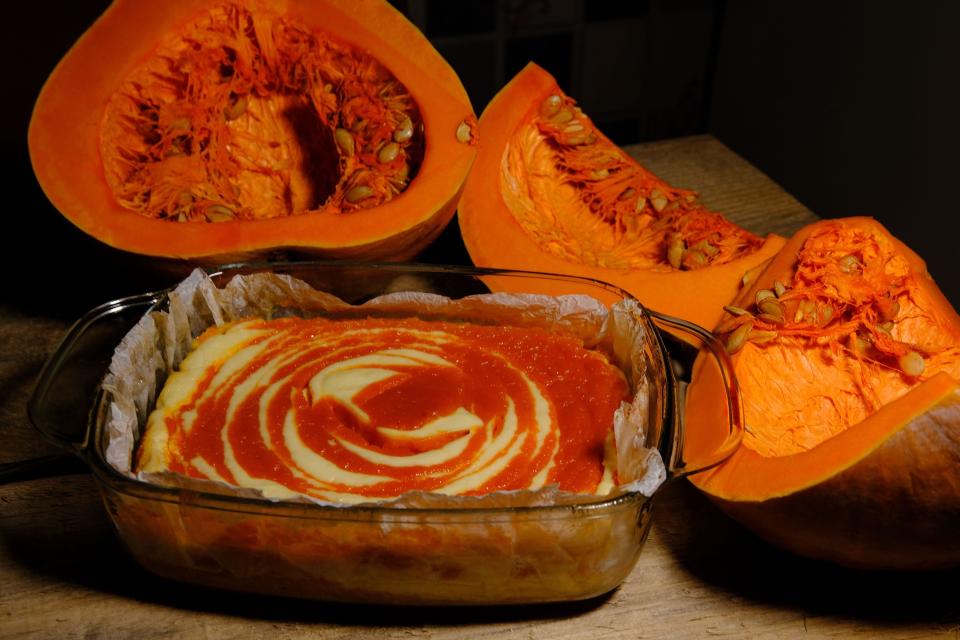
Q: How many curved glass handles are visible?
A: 2